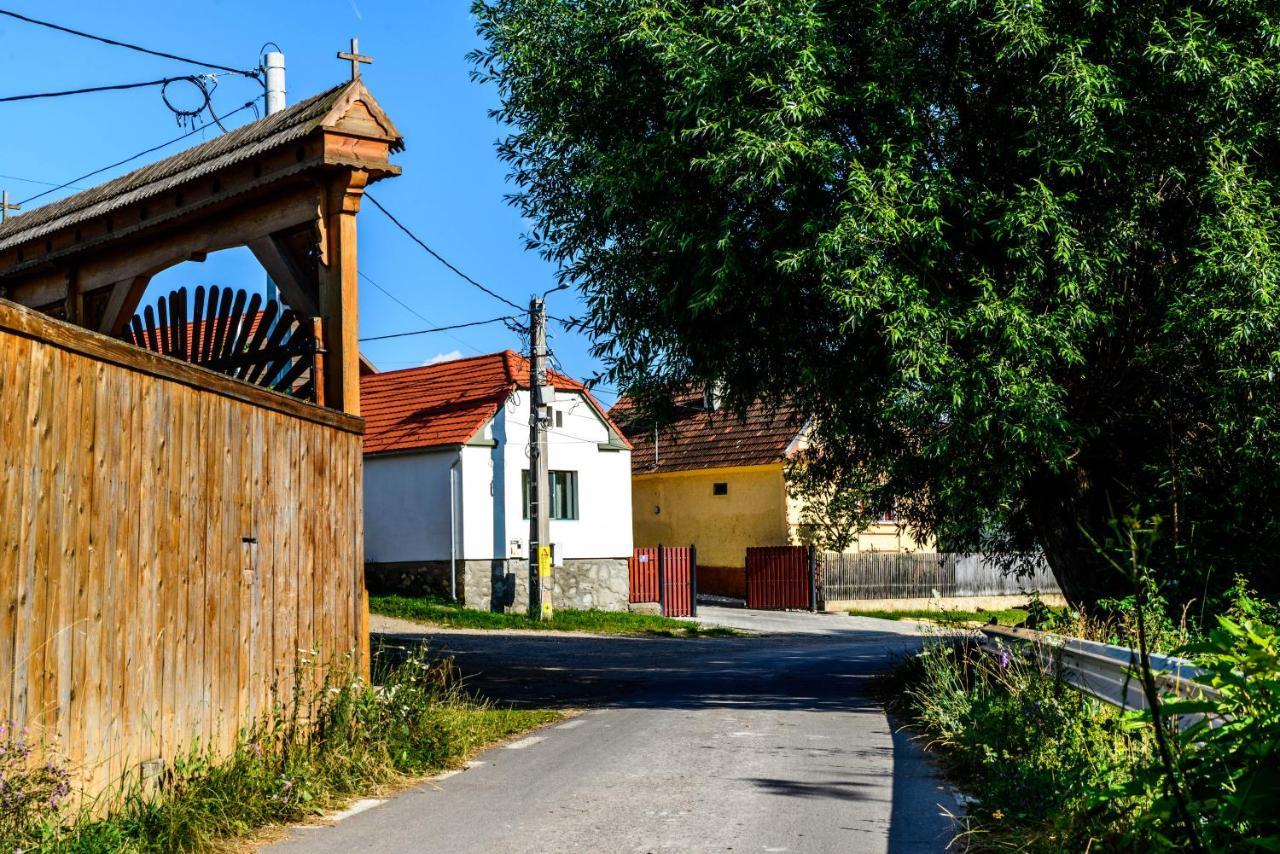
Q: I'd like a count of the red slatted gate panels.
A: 3